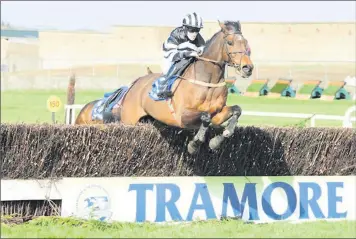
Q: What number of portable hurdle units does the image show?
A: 5